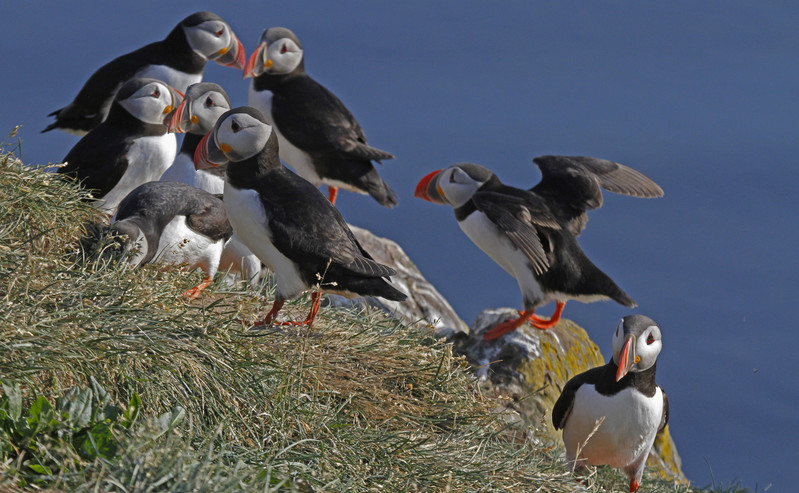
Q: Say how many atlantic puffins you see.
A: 8